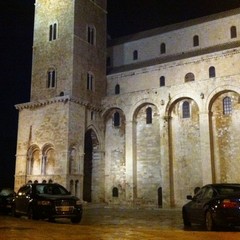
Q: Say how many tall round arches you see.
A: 4